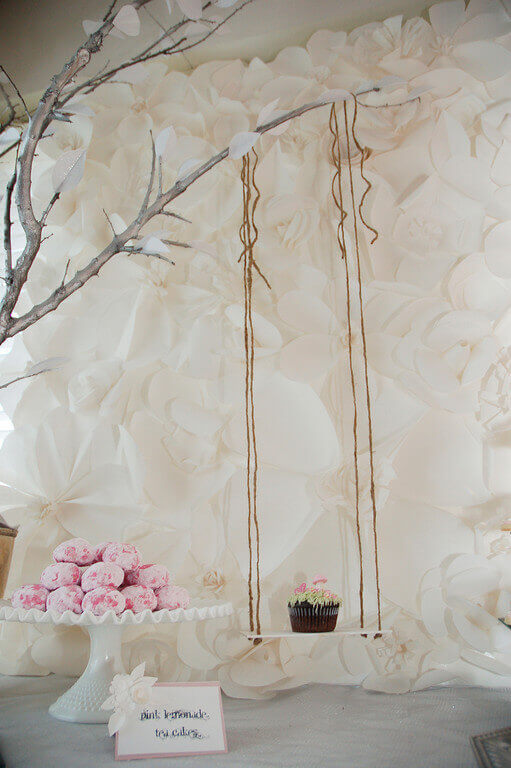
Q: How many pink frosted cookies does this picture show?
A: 11